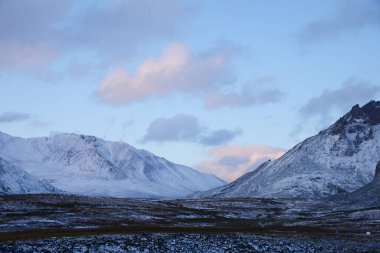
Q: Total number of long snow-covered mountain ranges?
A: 2